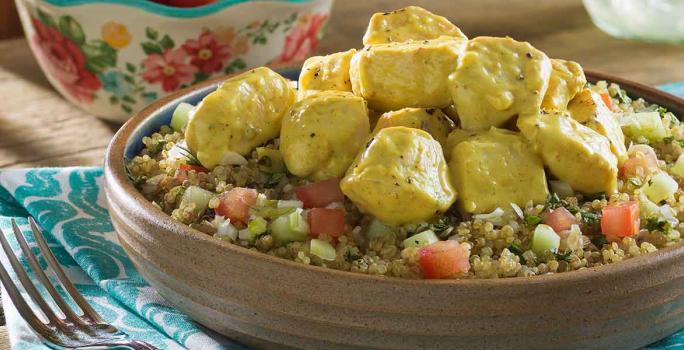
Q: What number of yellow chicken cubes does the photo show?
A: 12